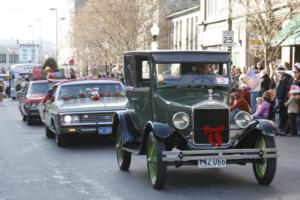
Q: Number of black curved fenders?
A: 3